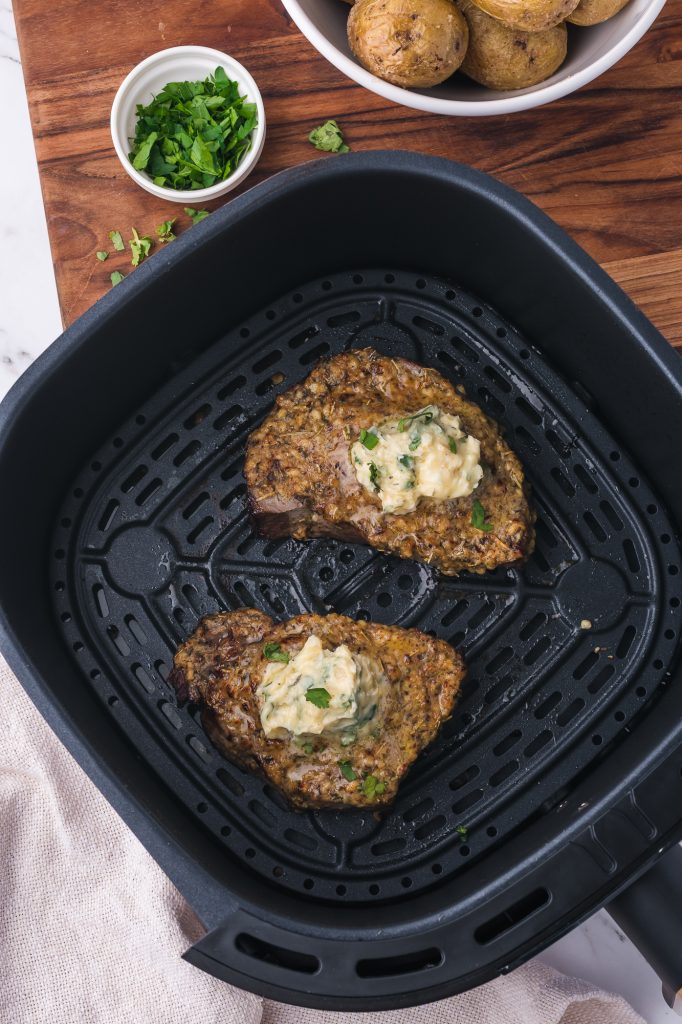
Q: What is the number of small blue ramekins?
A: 0